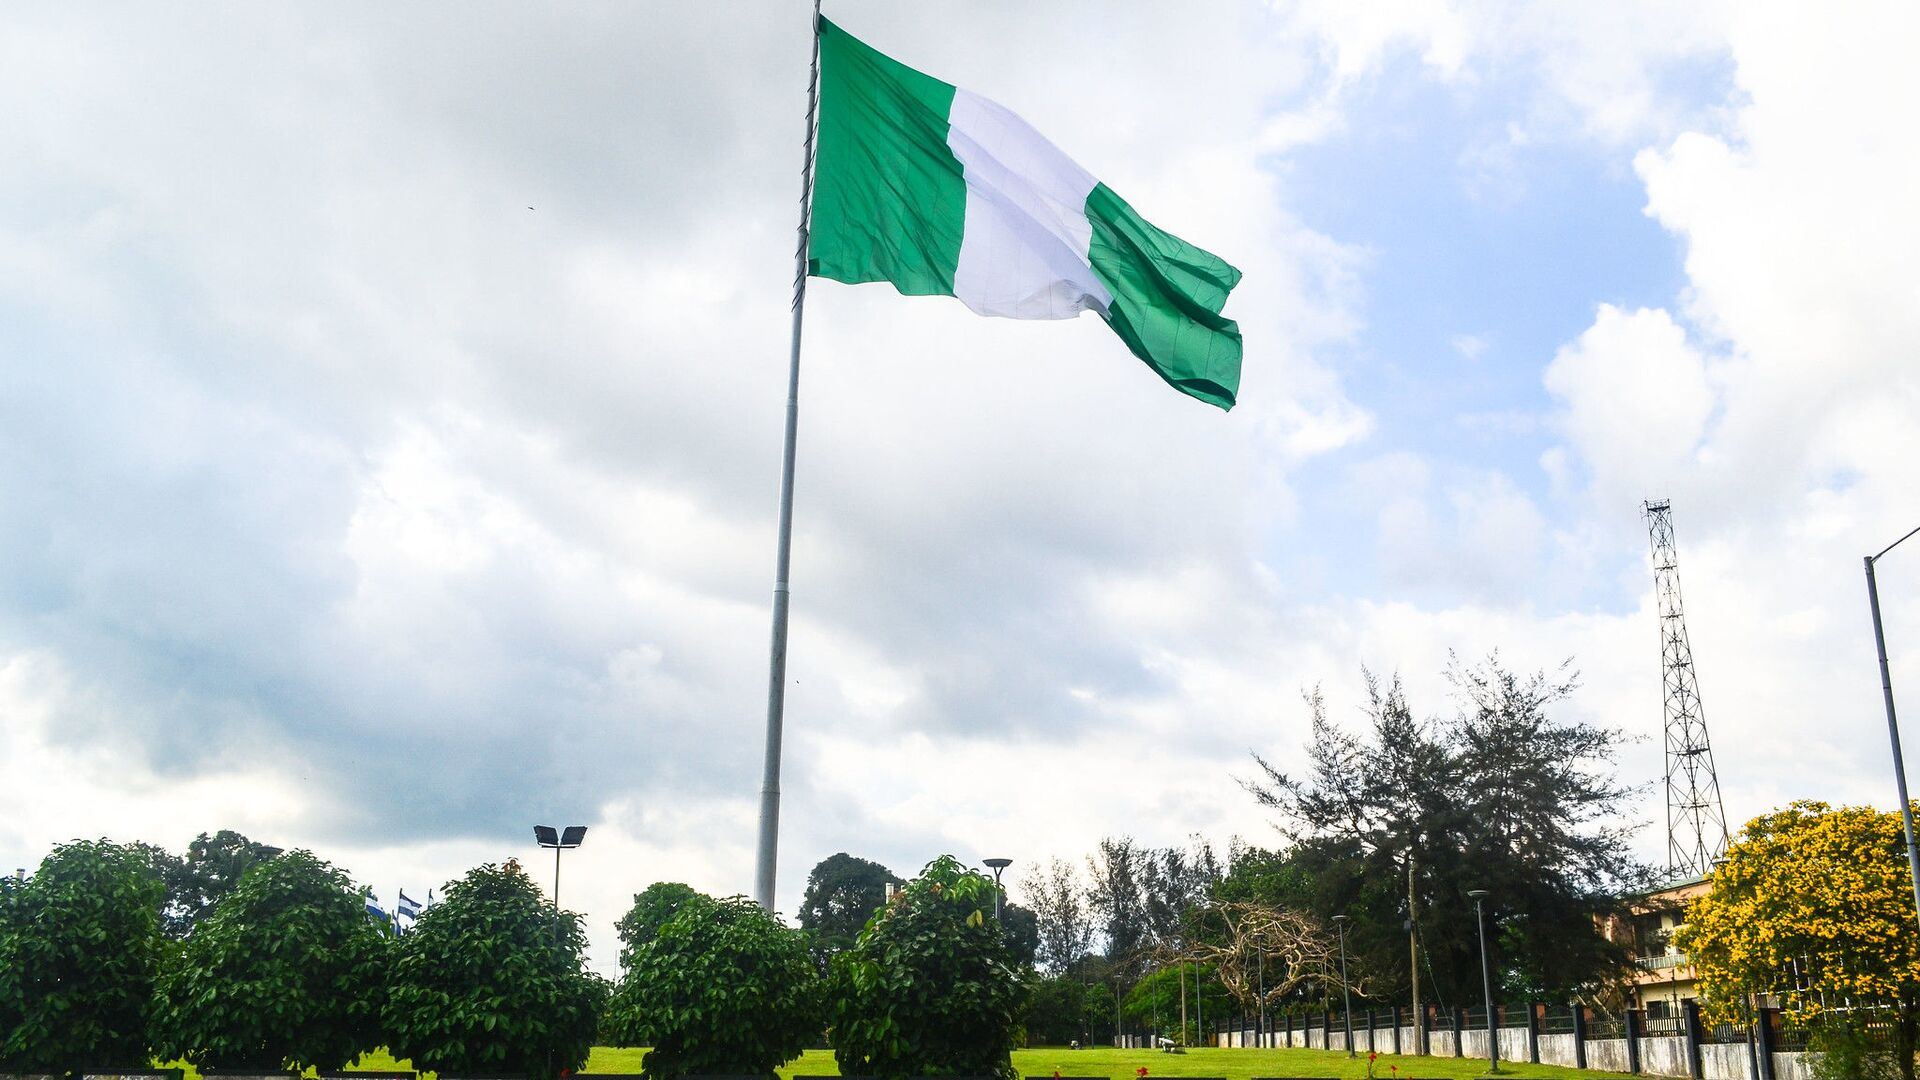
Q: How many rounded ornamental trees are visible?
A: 5